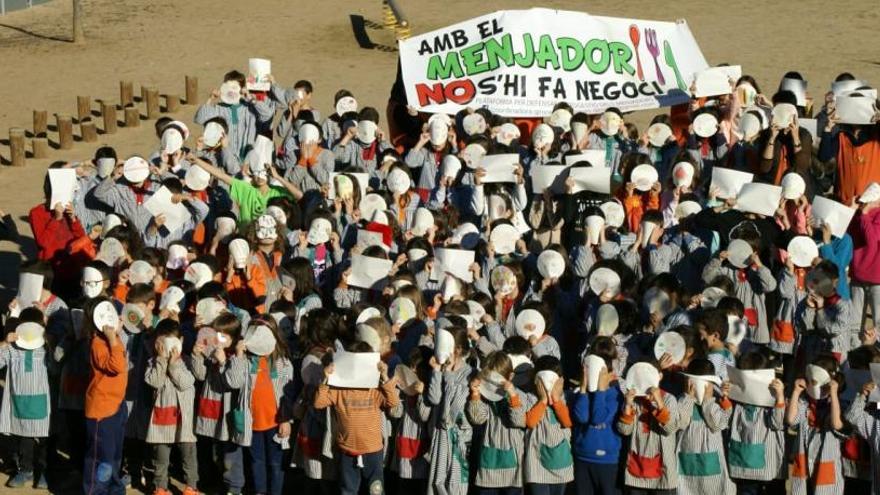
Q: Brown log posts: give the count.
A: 13